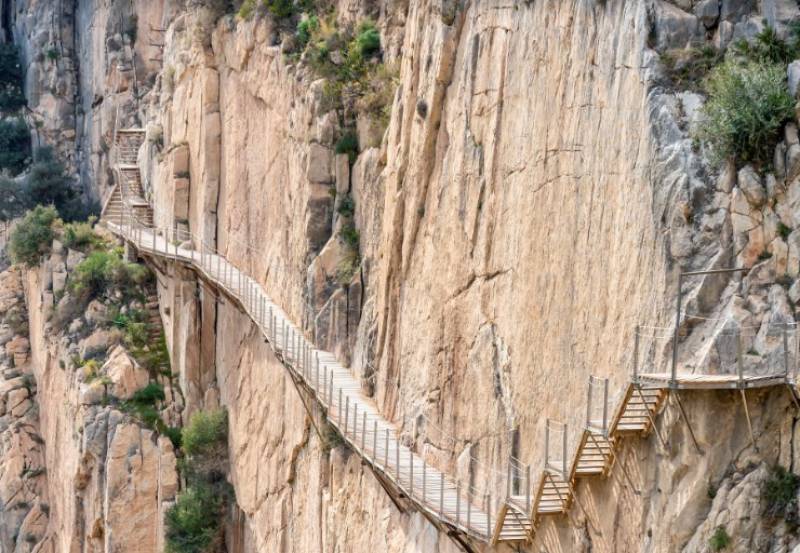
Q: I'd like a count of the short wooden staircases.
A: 4